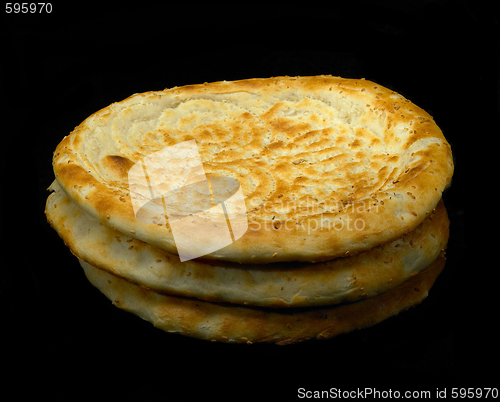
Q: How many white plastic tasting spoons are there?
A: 0